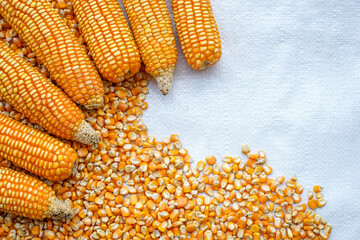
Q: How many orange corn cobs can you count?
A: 7